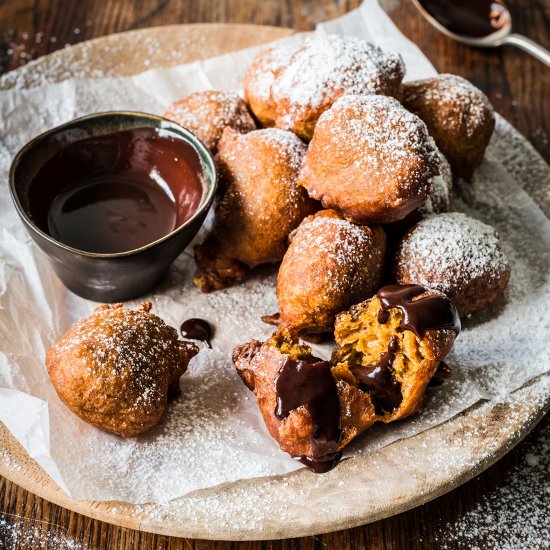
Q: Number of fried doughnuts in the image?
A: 10